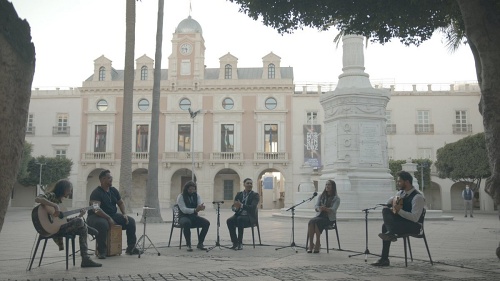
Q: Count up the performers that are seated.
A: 6